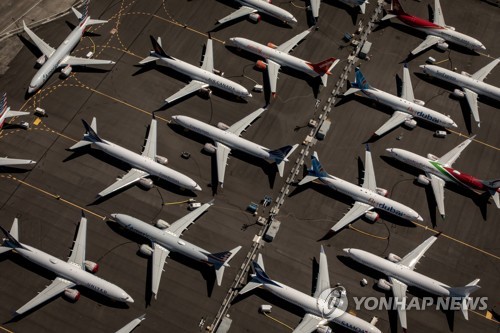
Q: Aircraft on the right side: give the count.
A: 7